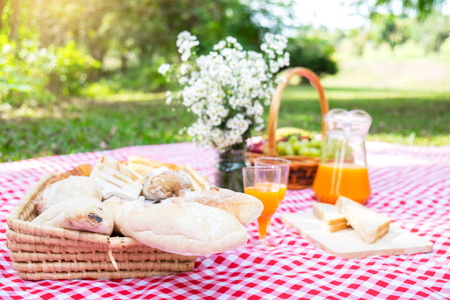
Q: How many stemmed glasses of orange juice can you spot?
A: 2